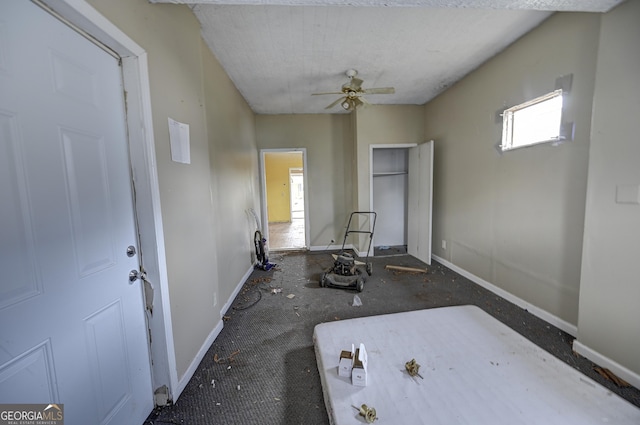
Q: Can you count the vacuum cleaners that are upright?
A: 1